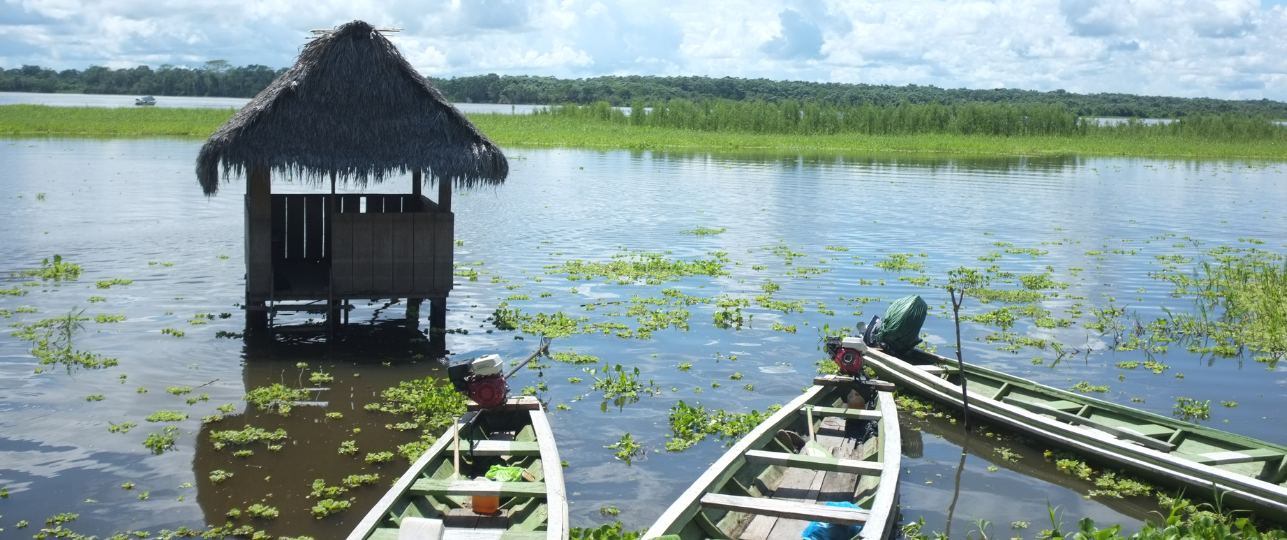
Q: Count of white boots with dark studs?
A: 0